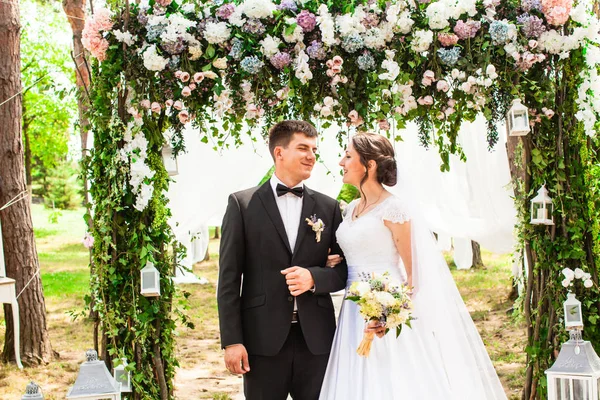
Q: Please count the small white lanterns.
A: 6